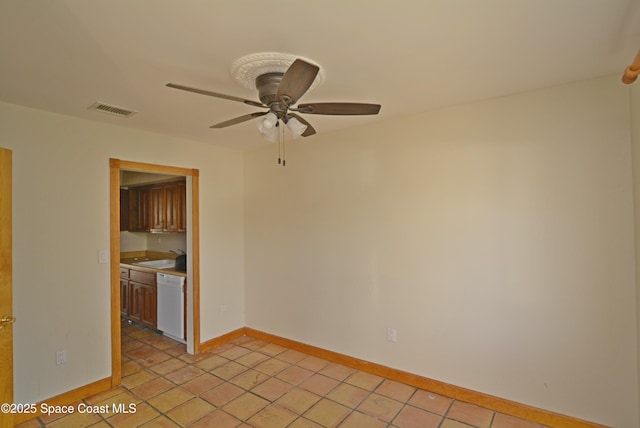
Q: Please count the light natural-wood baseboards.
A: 3